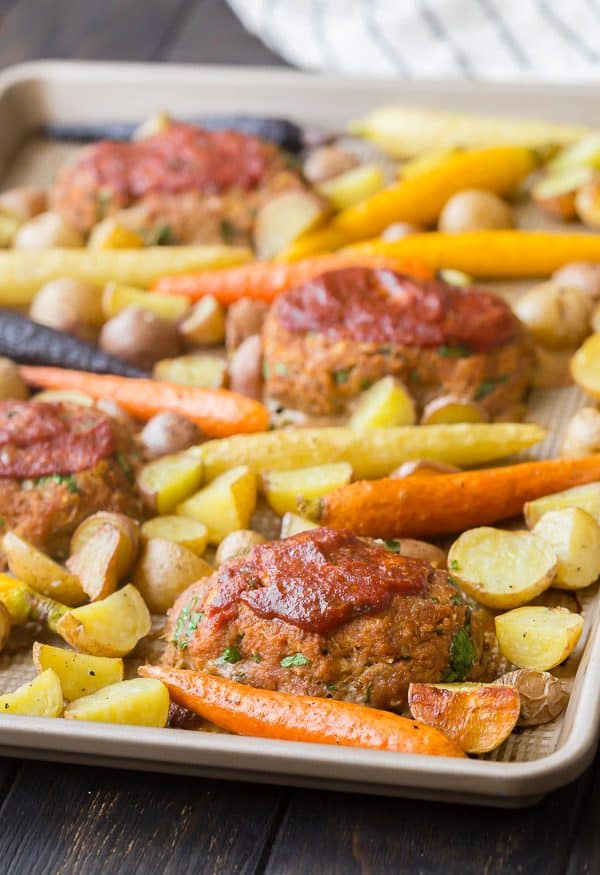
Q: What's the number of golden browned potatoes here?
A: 1